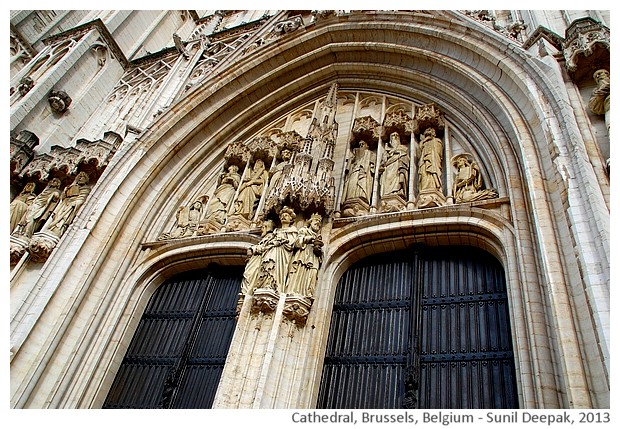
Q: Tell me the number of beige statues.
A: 15